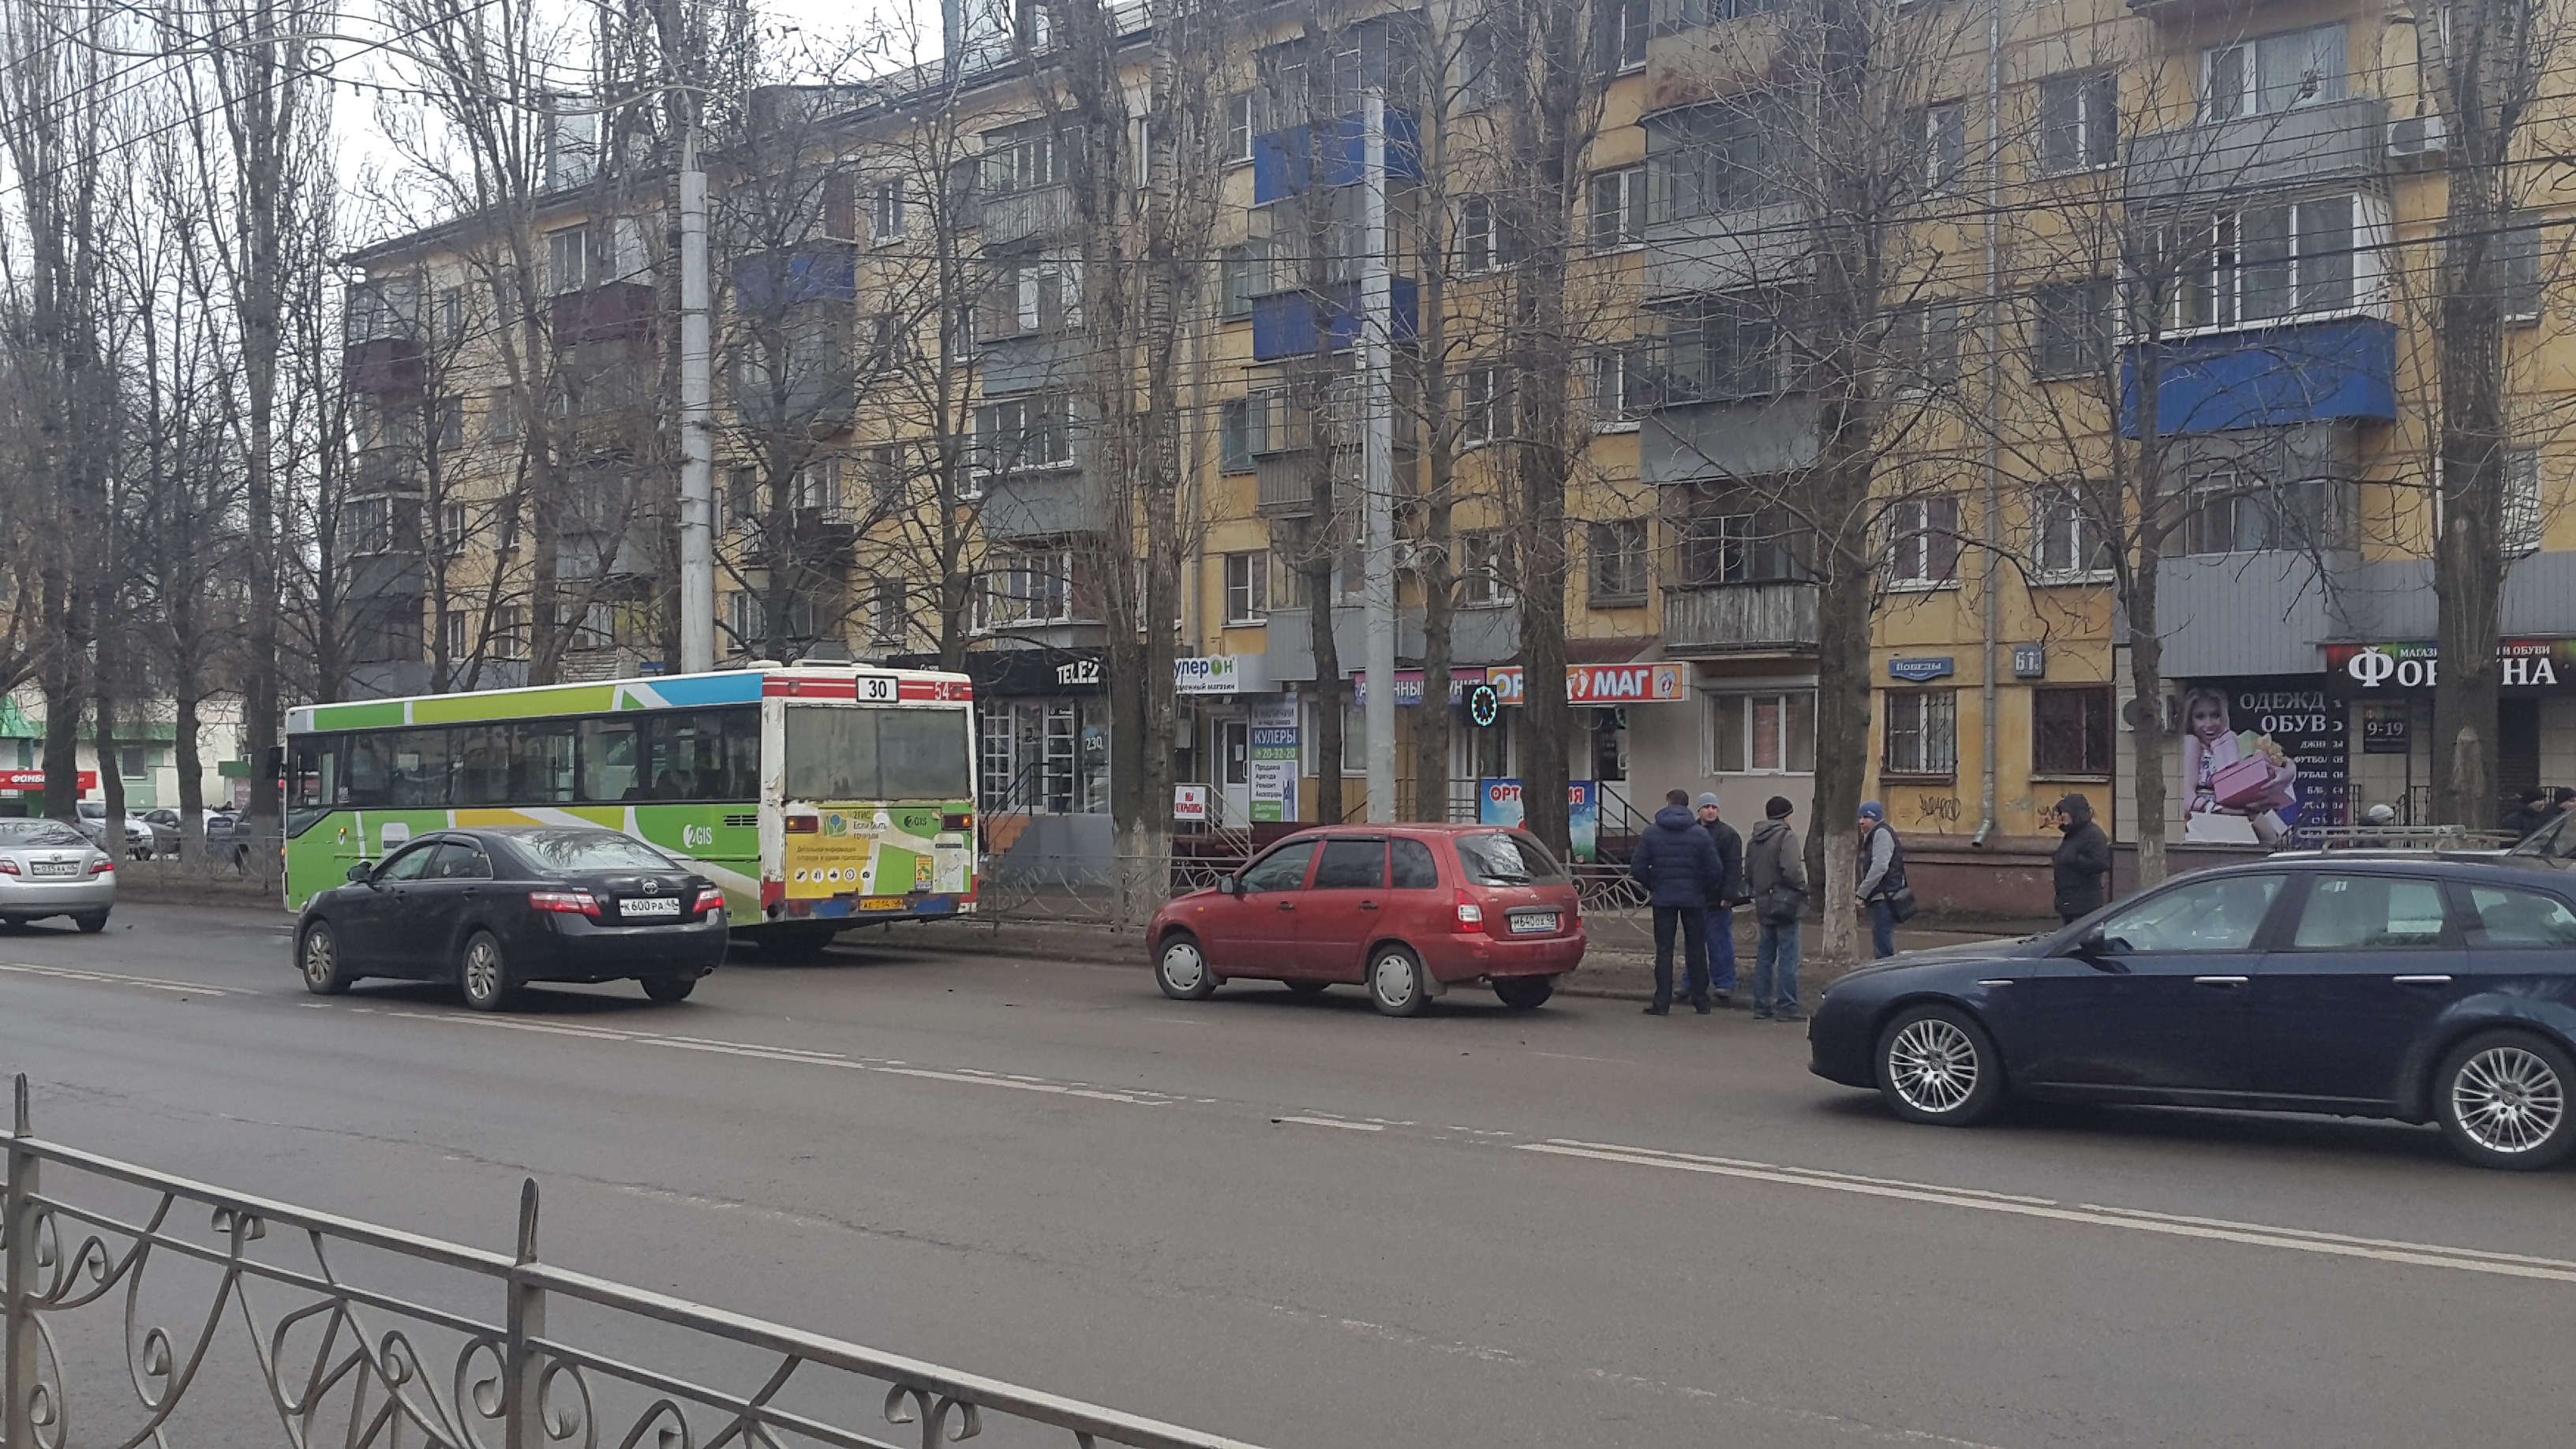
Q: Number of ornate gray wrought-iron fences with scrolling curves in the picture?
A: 2